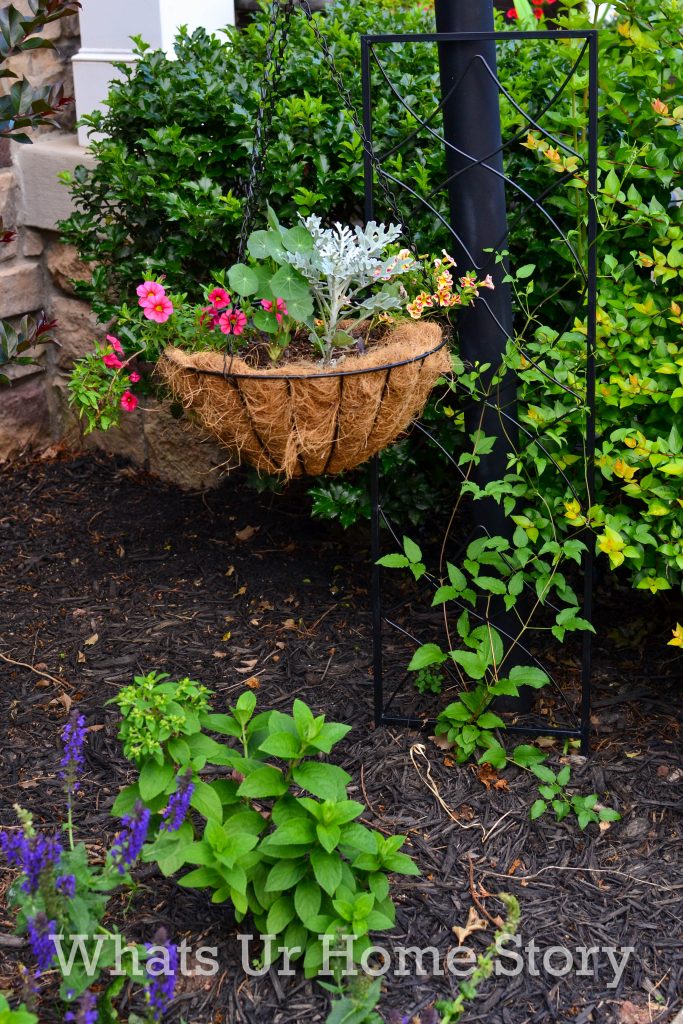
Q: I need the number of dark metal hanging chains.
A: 3